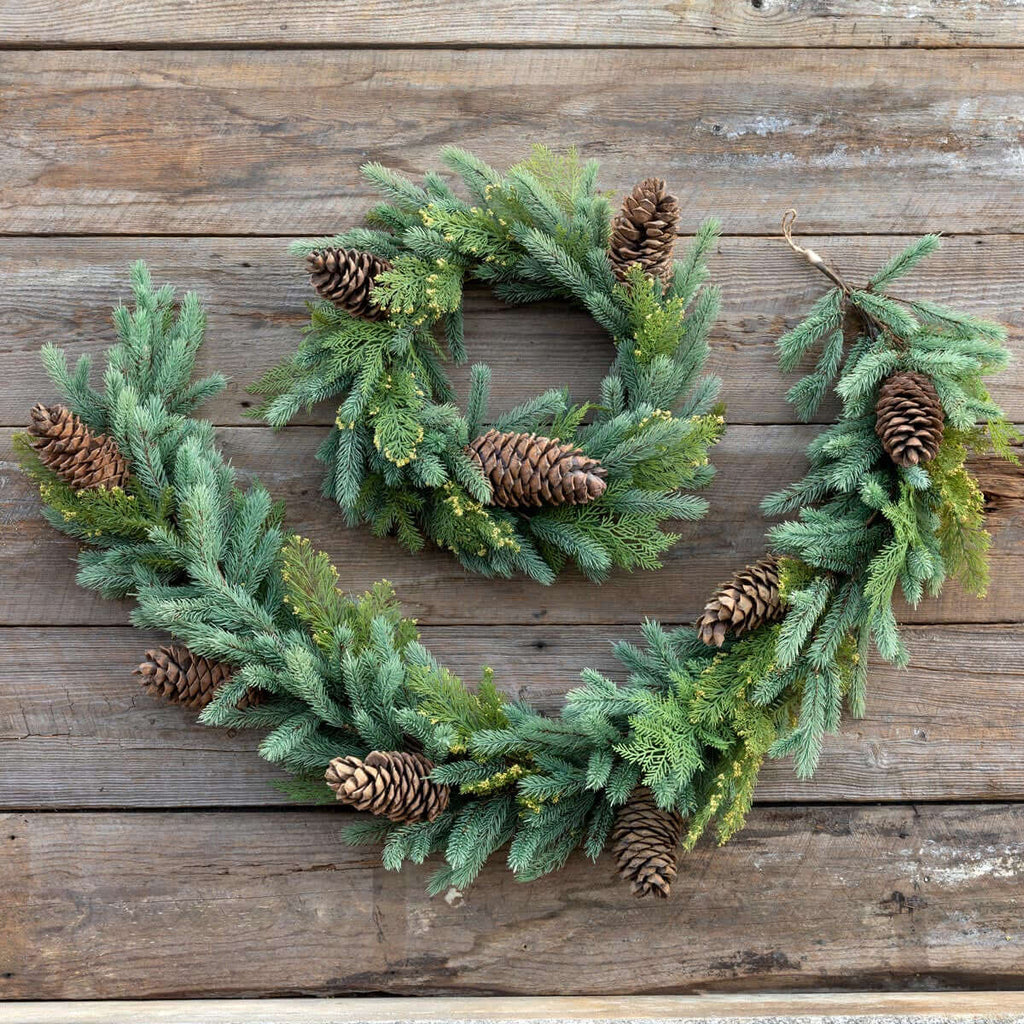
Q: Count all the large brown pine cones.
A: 9